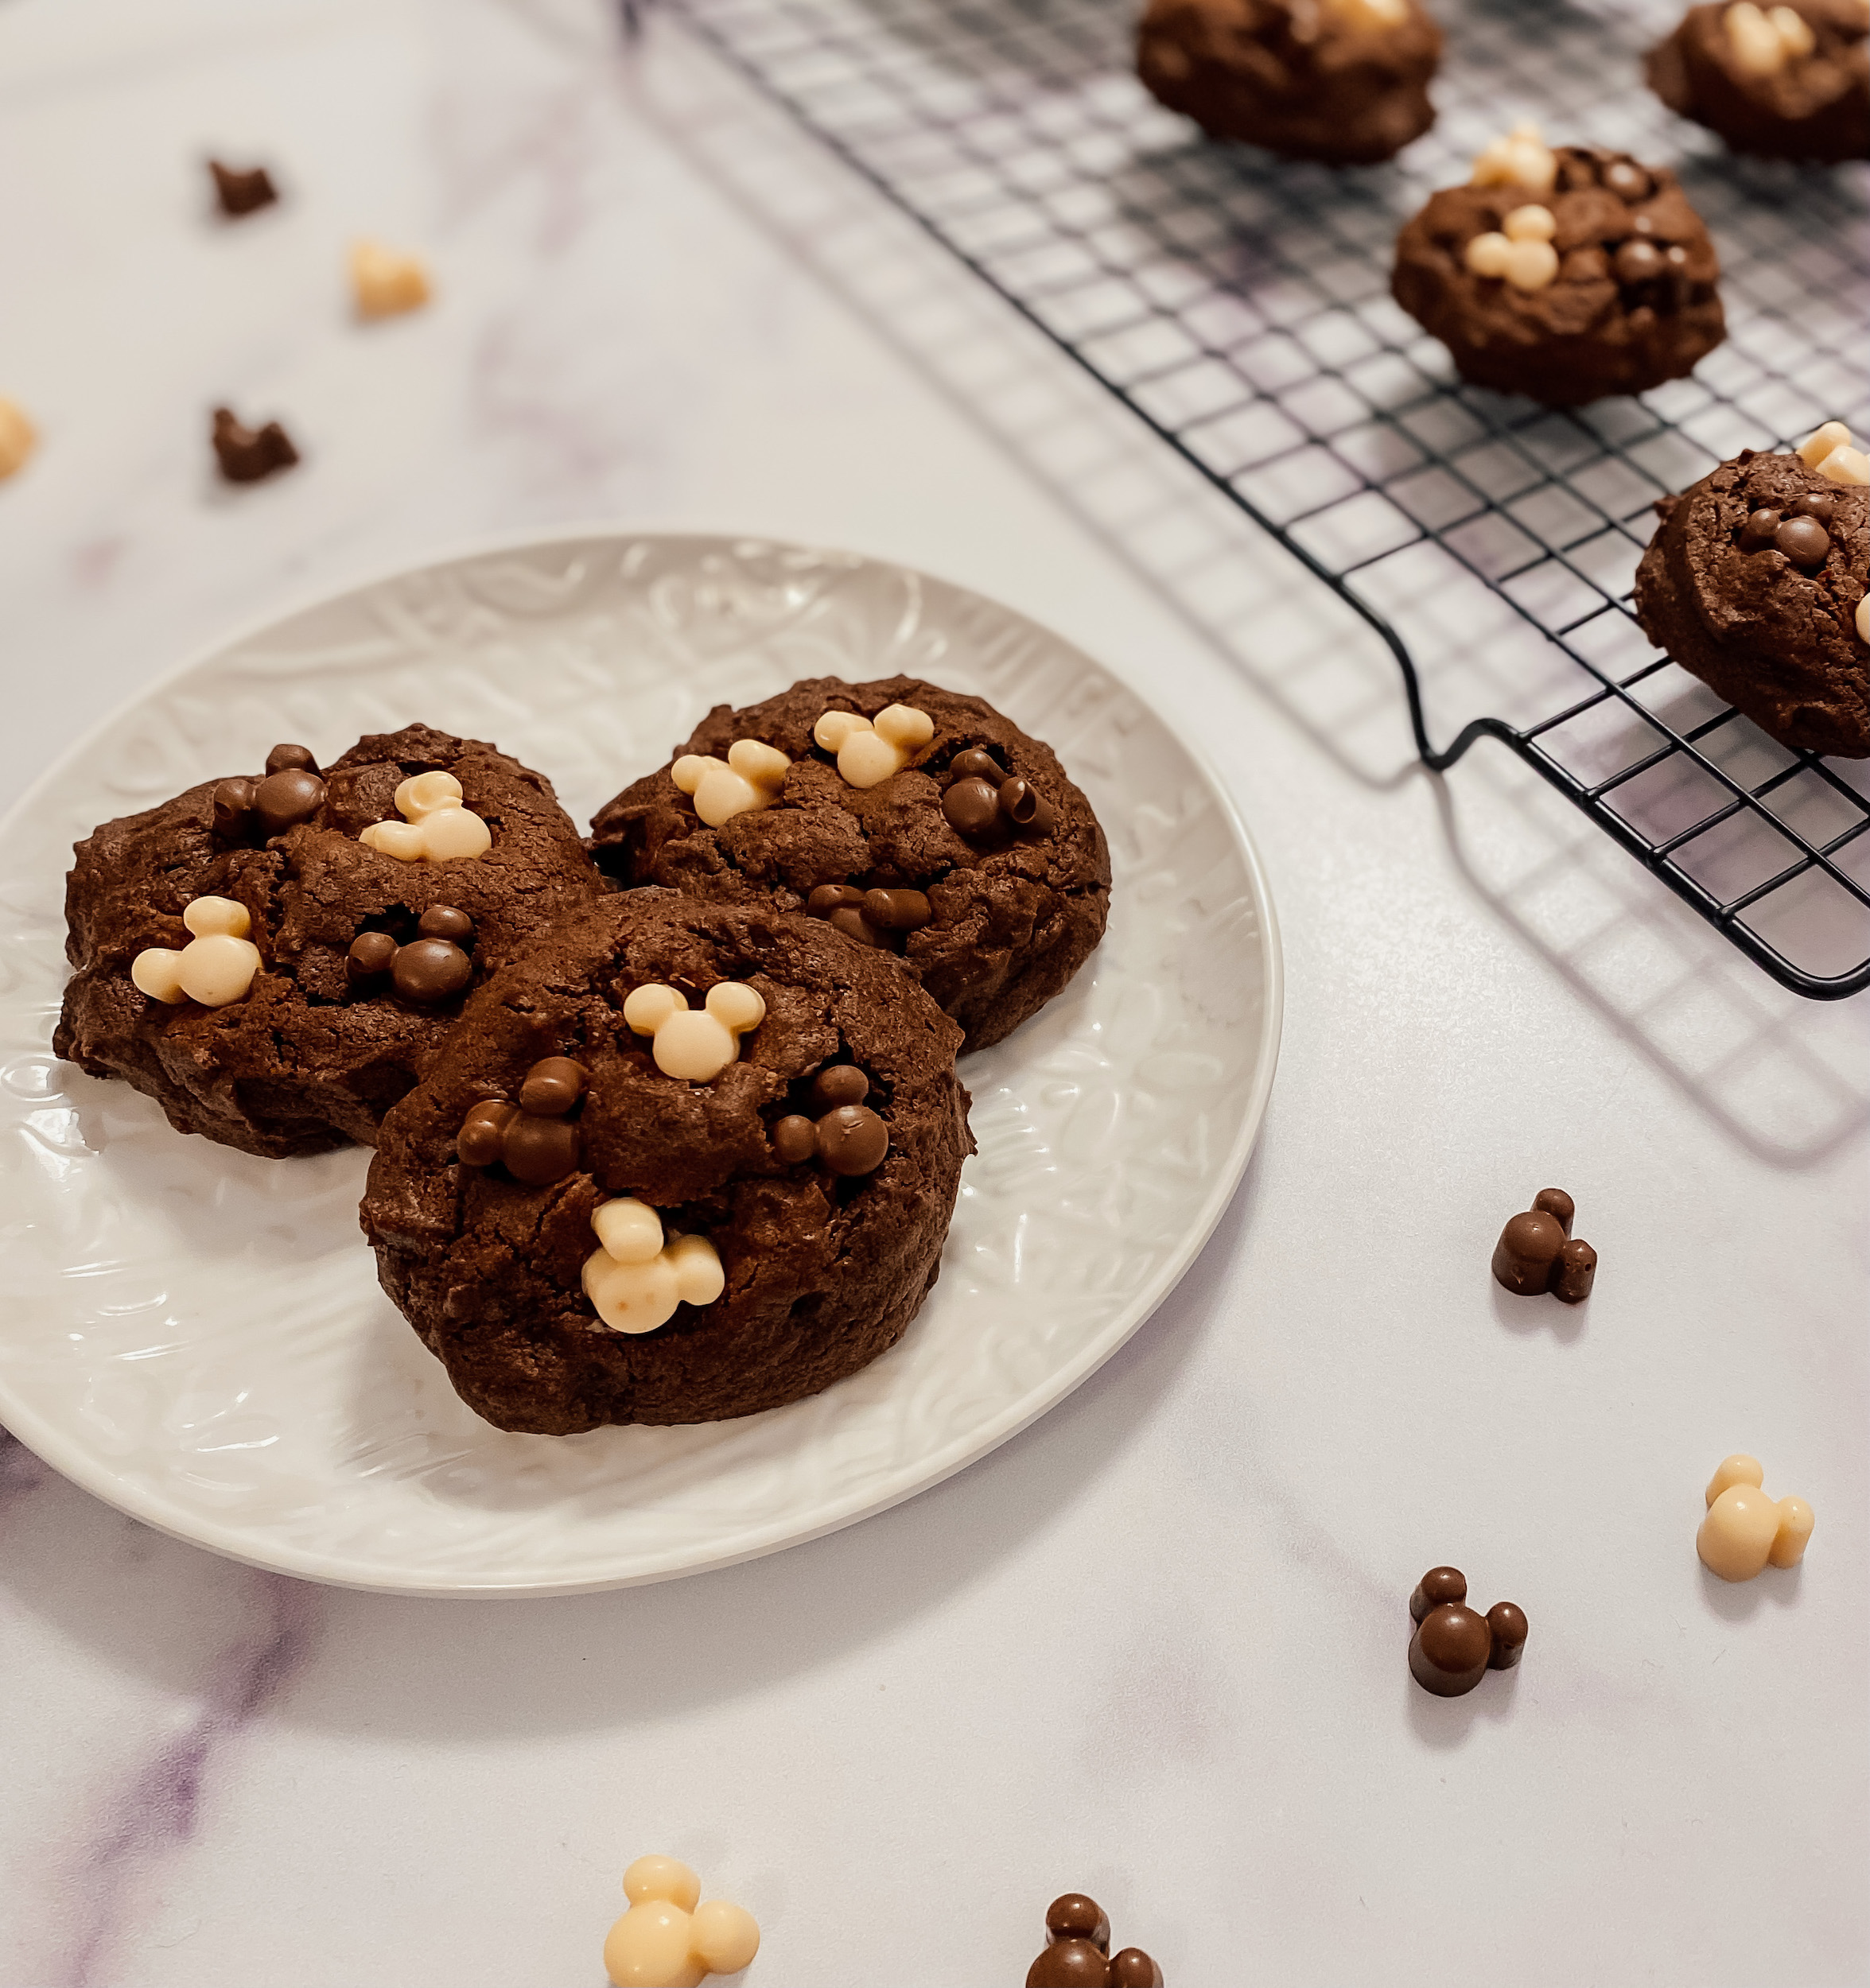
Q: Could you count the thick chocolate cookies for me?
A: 7